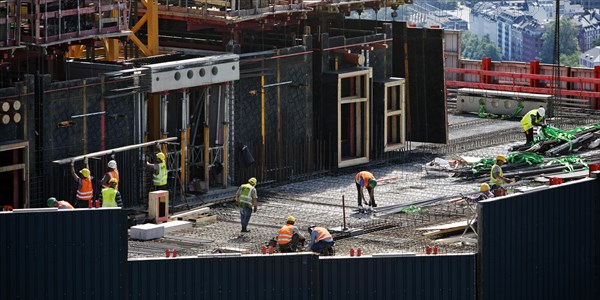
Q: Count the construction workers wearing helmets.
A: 12